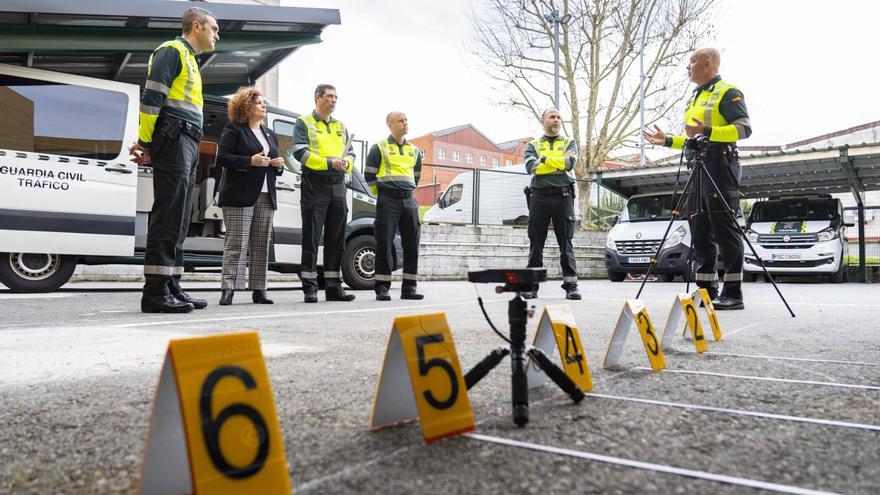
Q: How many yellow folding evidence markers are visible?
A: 6